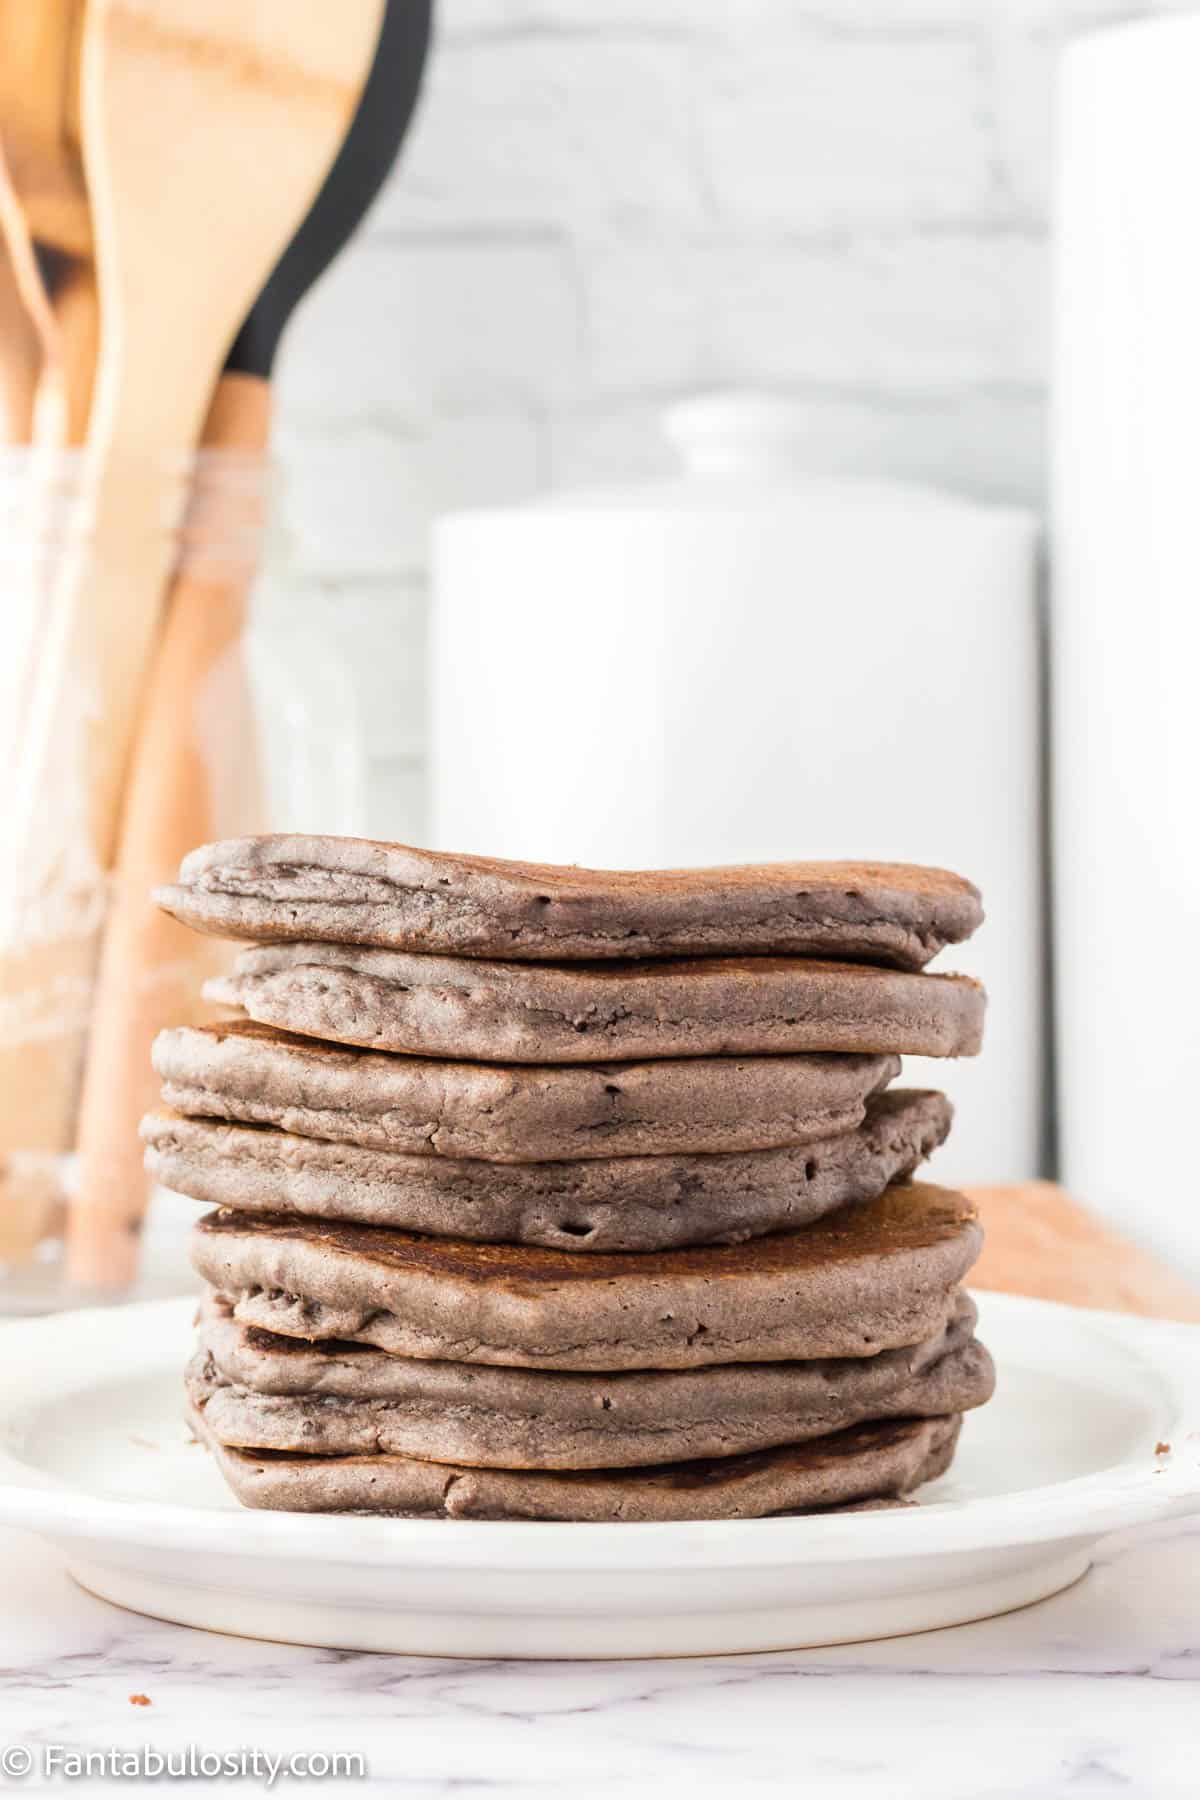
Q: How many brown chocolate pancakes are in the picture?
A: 7